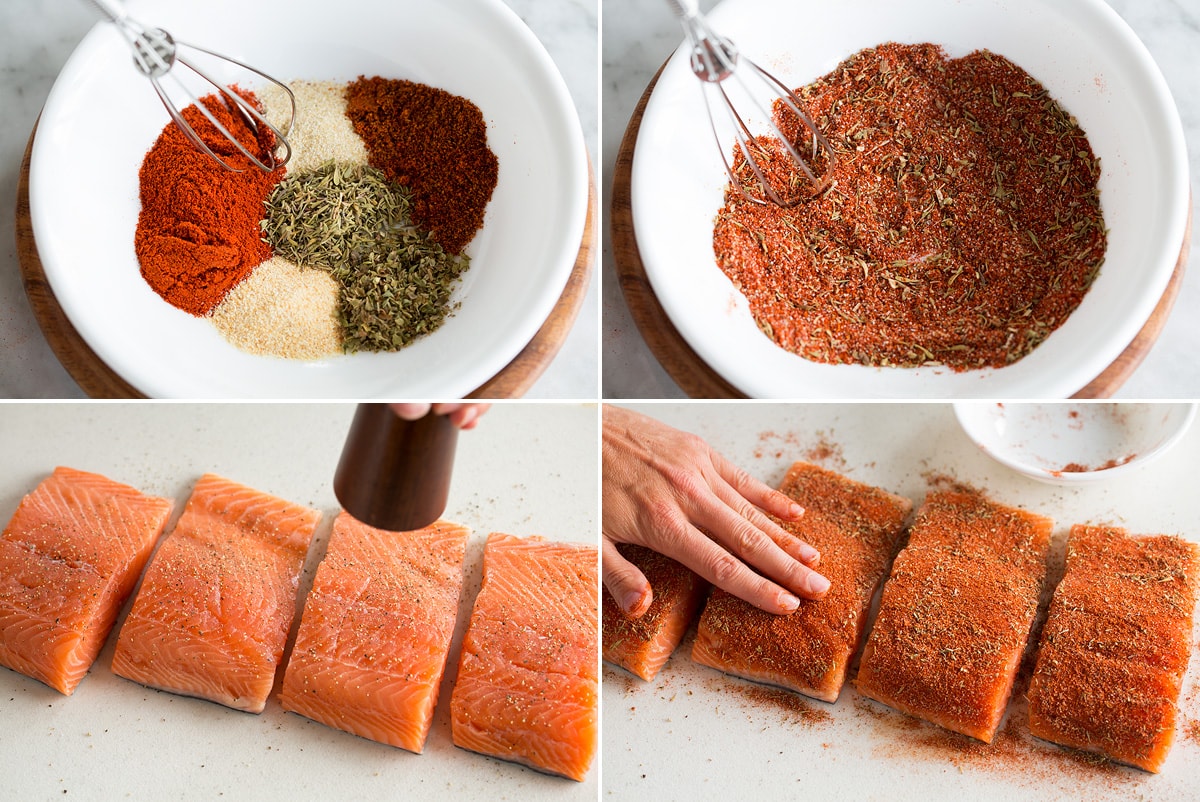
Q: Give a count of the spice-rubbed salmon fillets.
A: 4